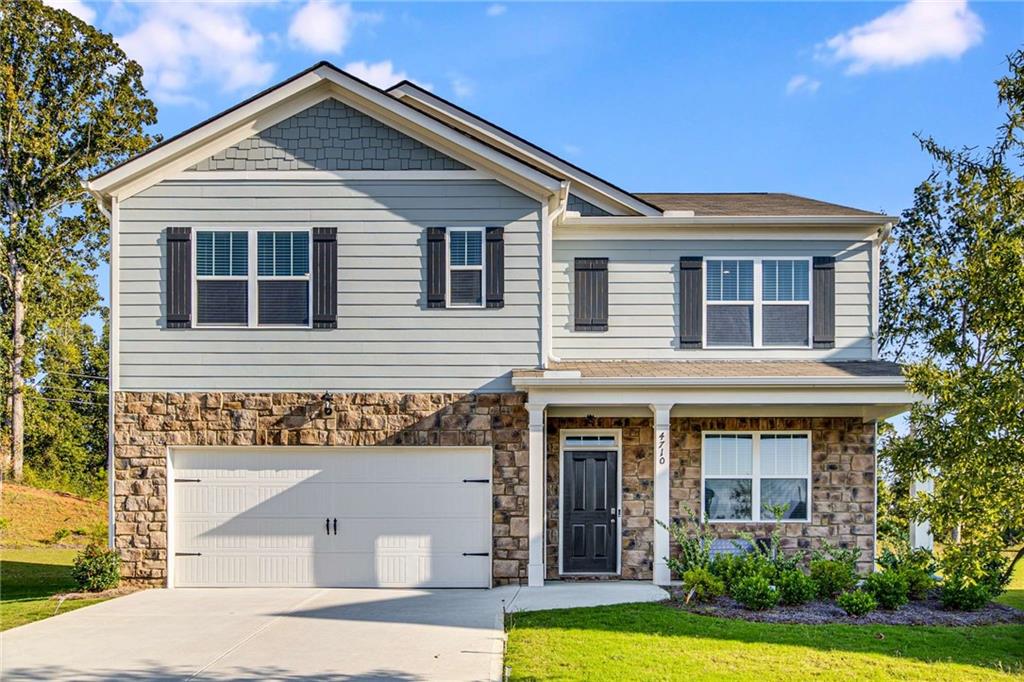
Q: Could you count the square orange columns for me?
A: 0